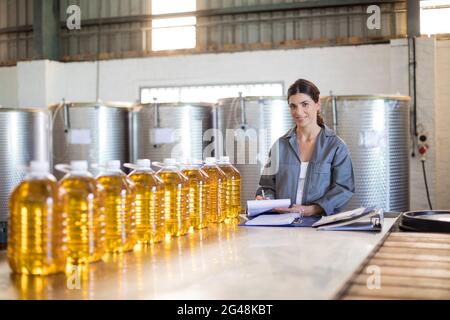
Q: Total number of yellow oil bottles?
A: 8